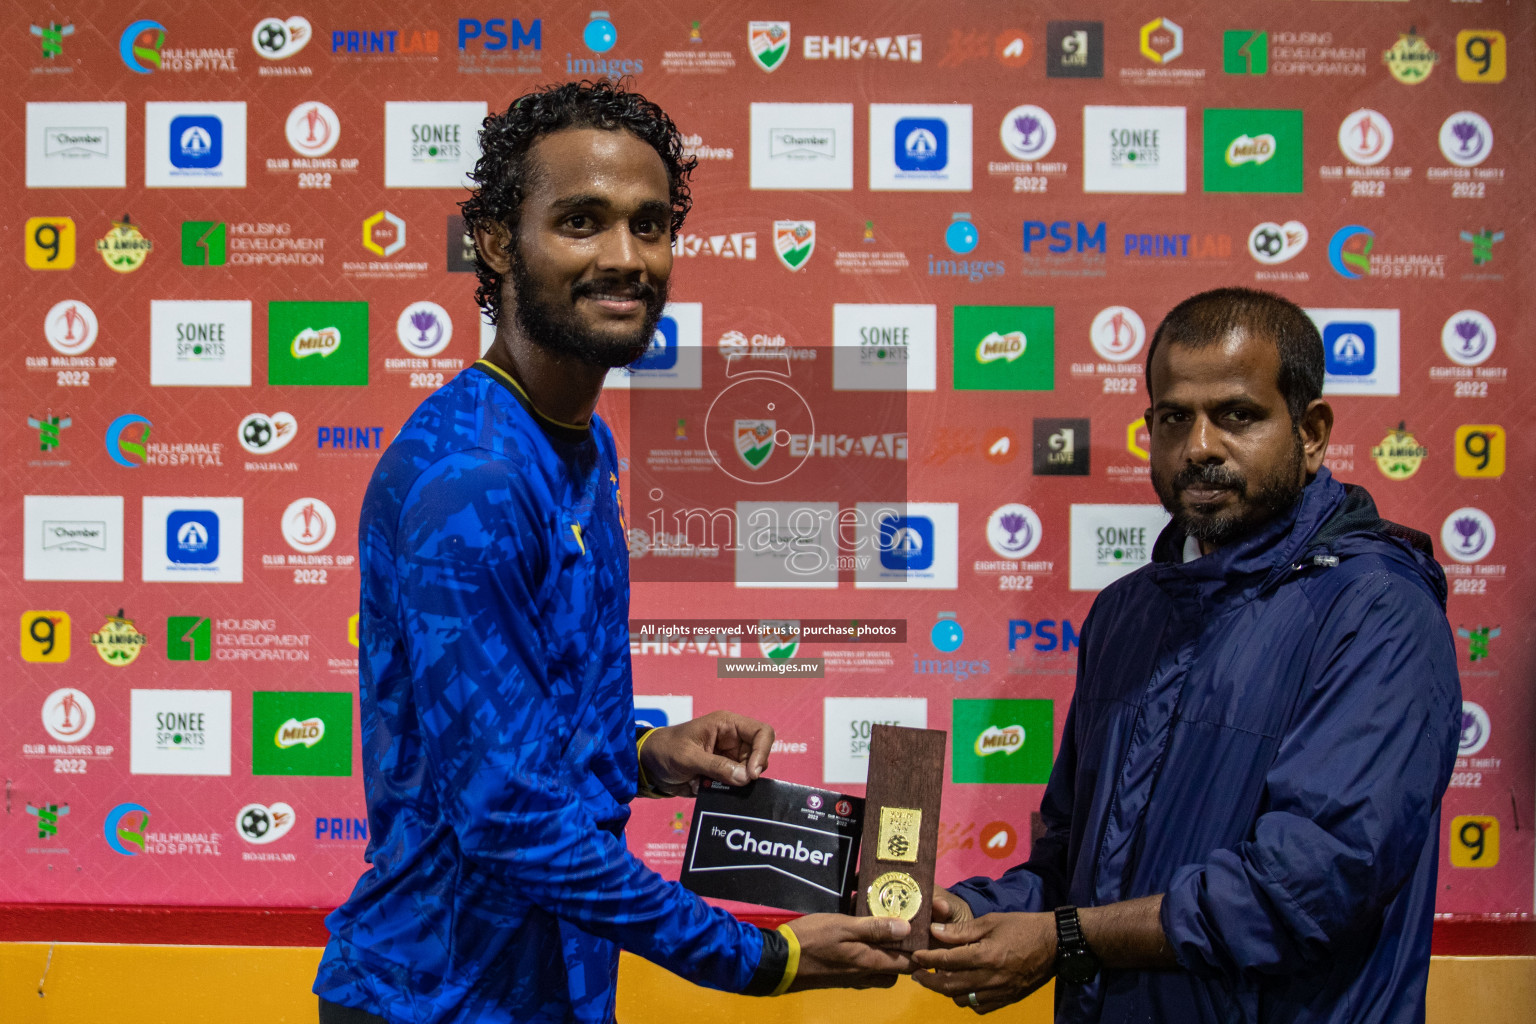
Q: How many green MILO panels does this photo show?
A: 5